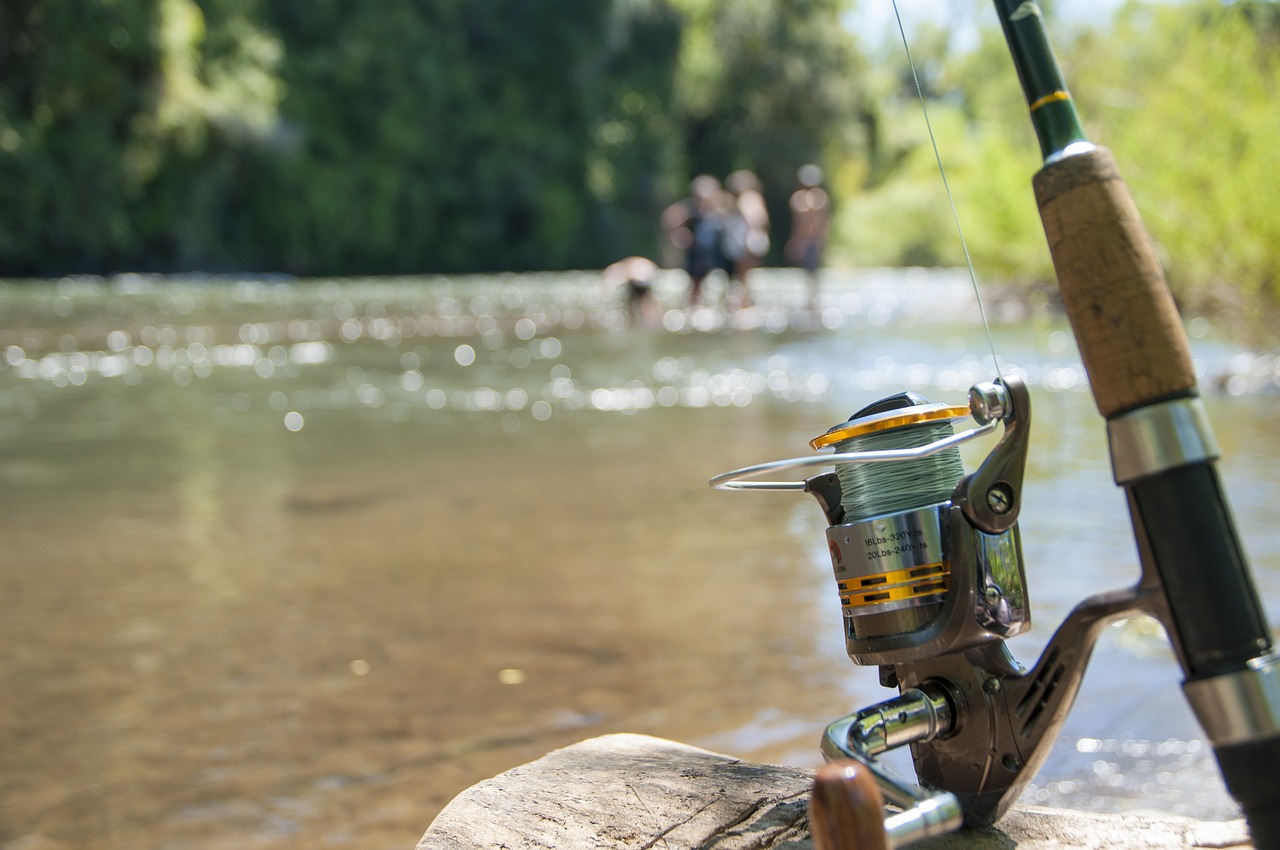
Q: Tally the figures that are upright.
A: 3